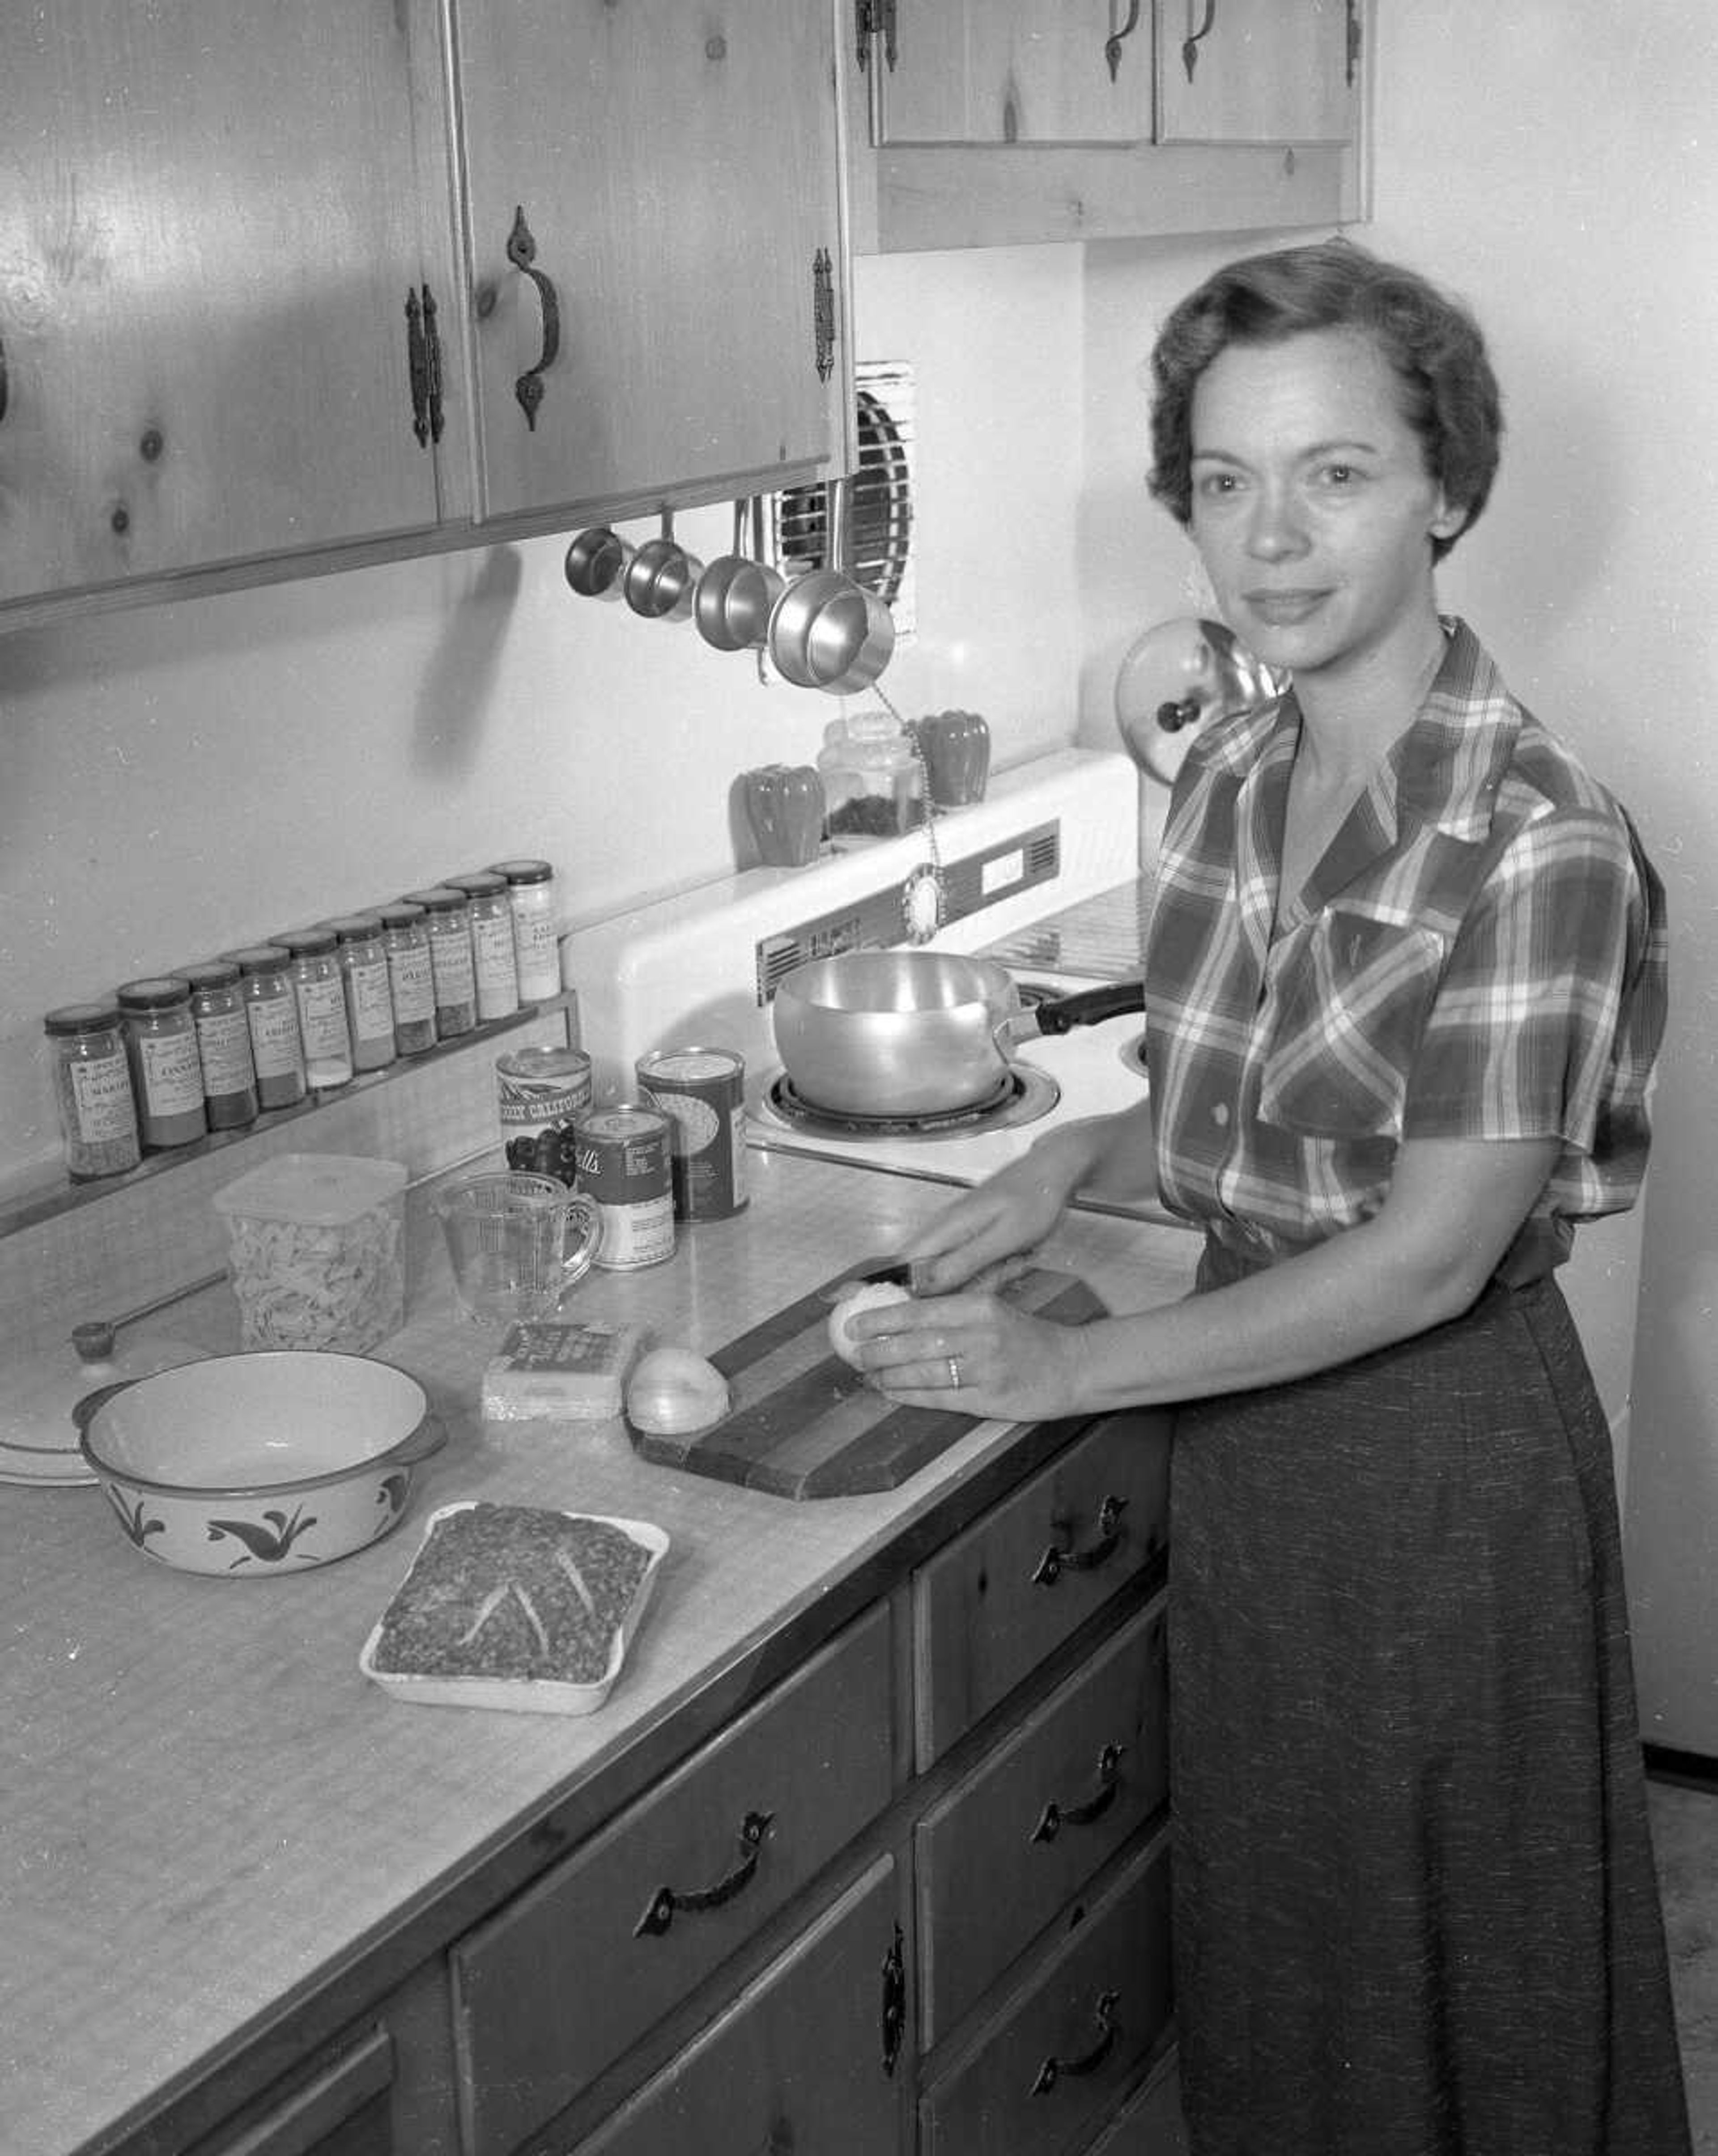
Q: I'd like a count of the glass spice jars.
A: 10